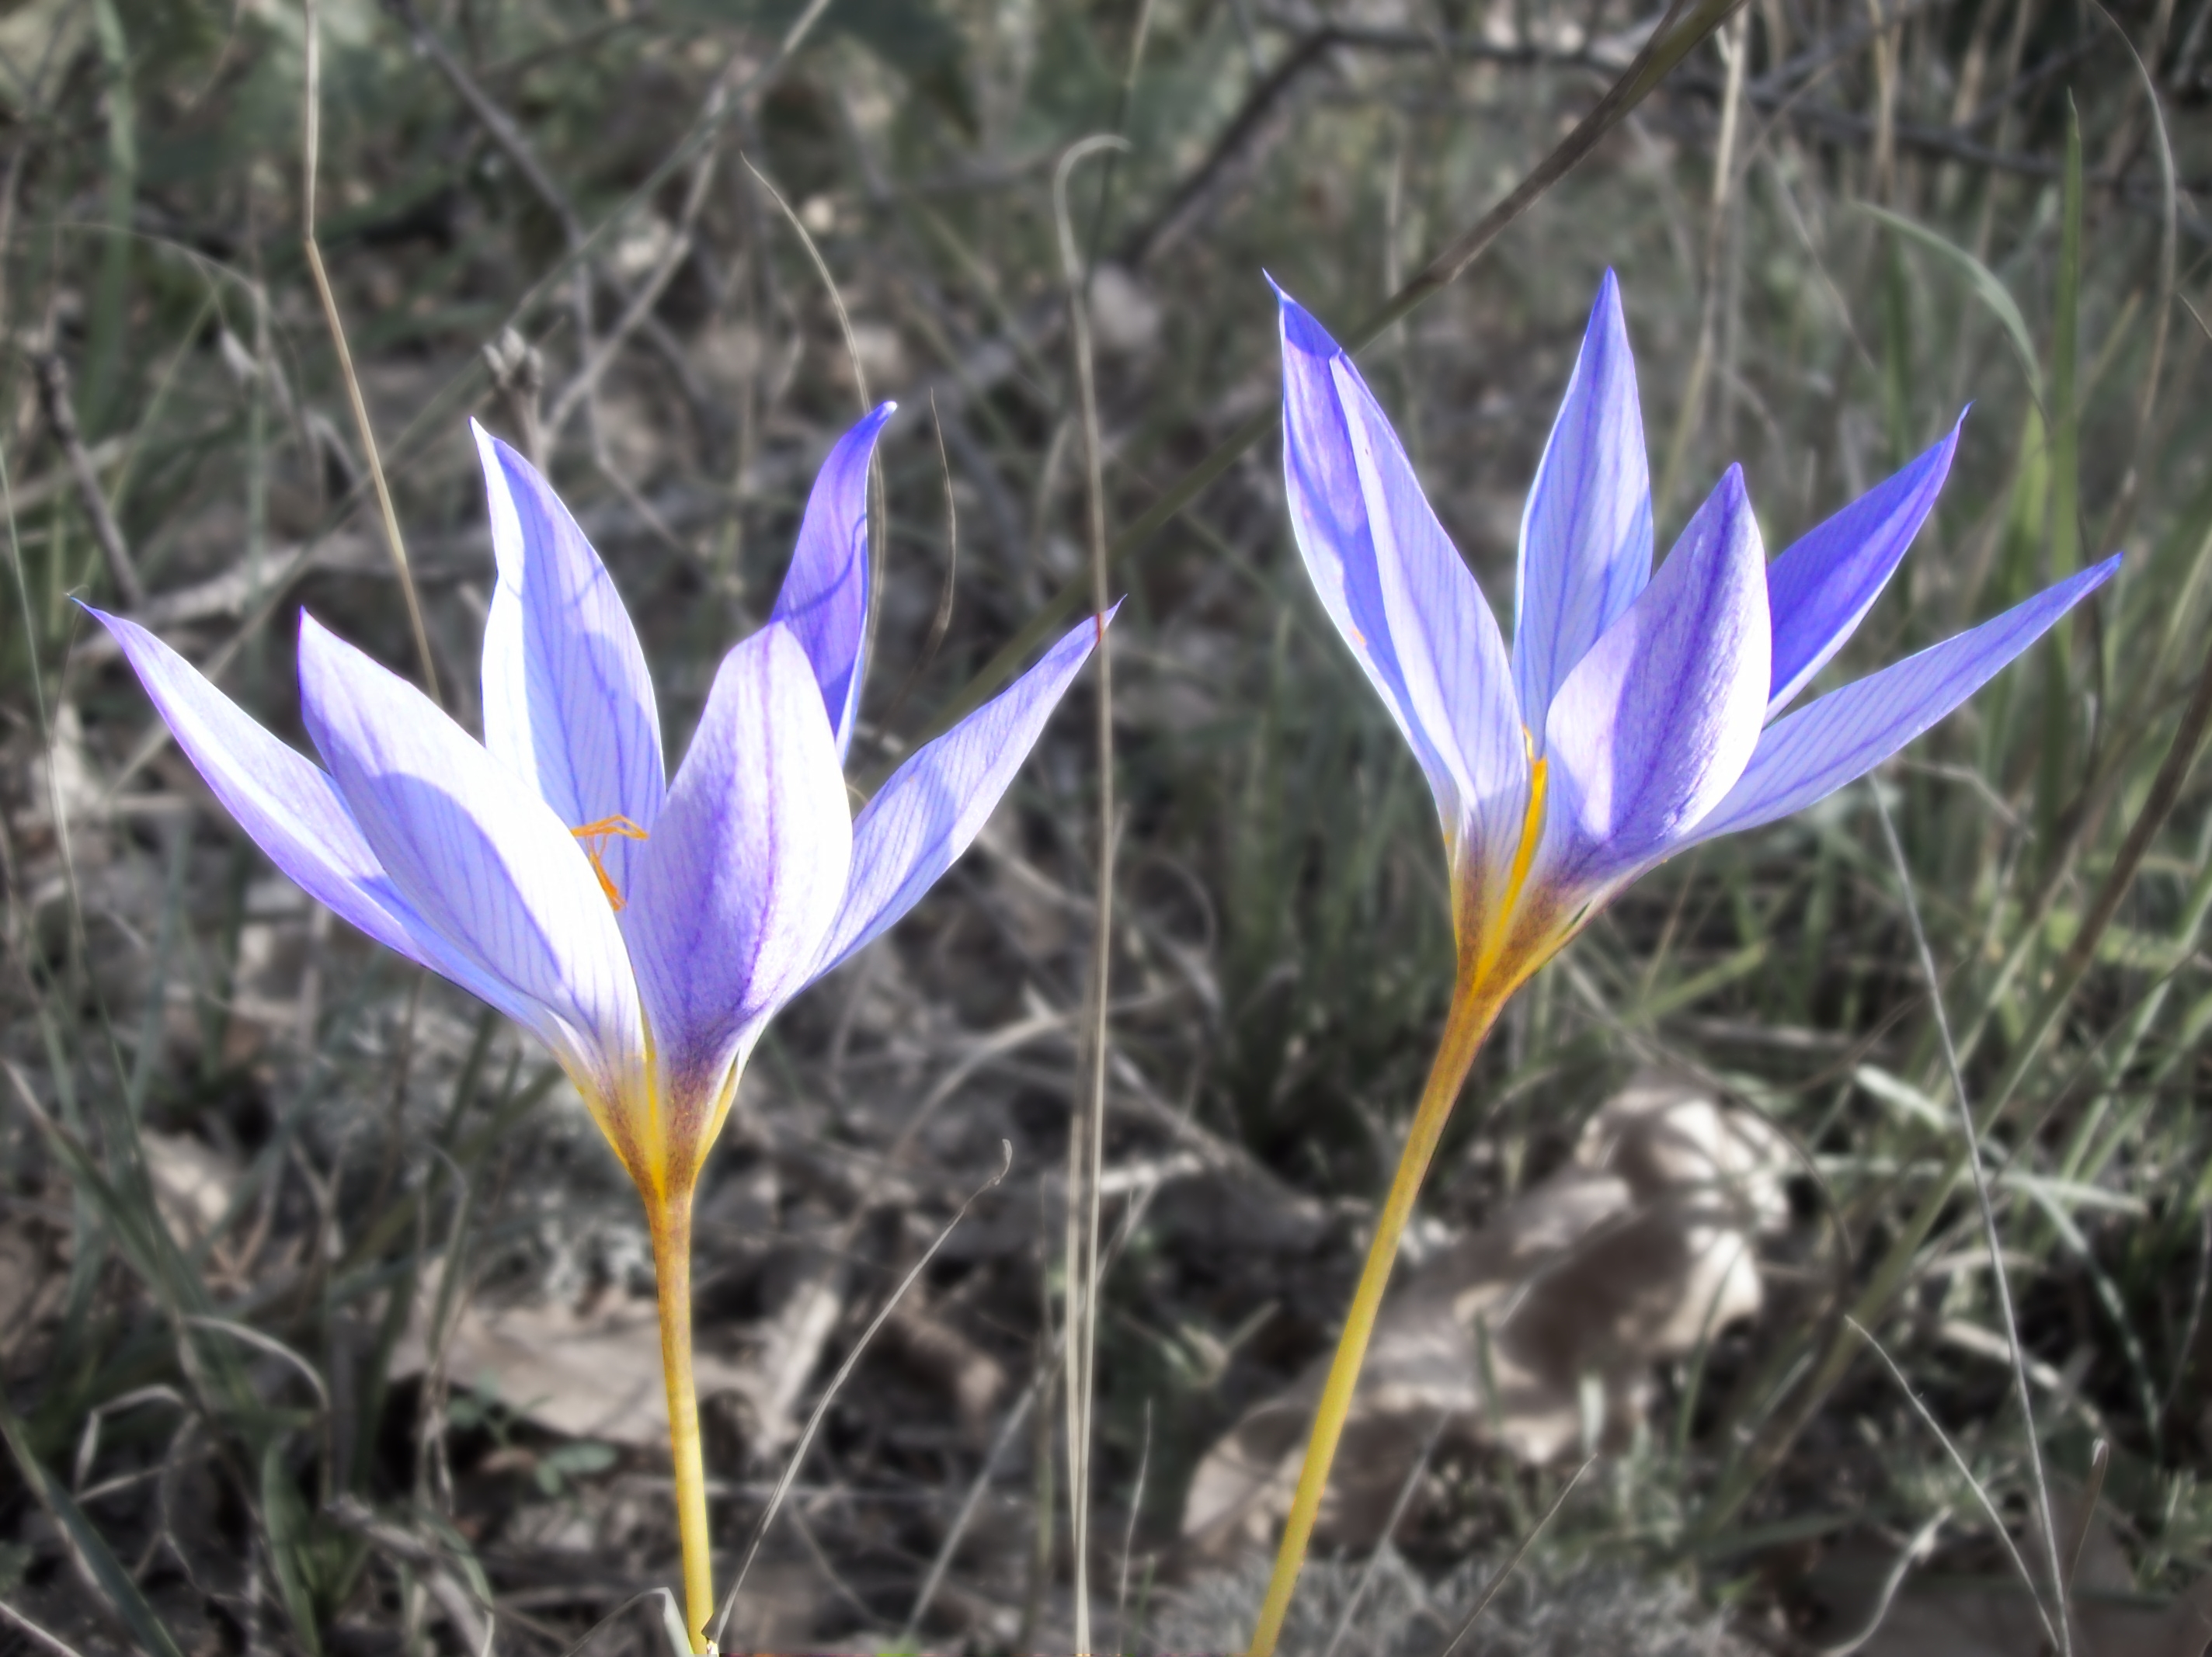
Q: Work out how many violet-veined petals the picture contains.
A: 12